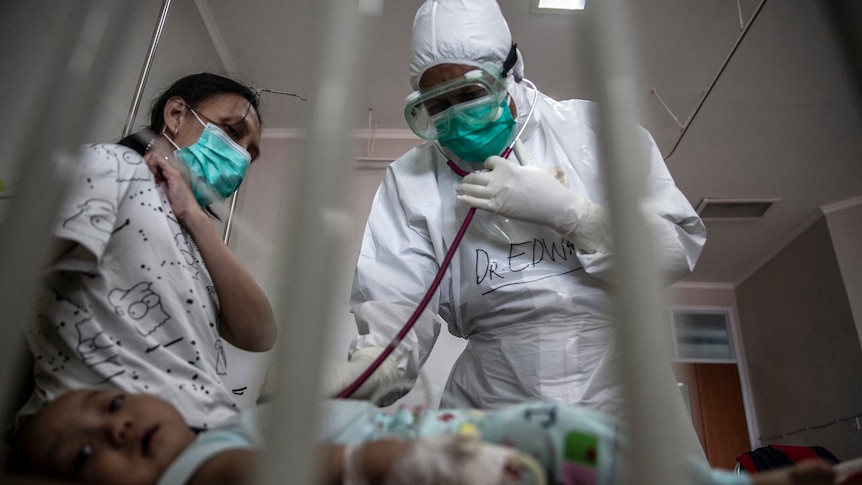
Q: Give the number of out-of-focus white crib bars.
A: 3